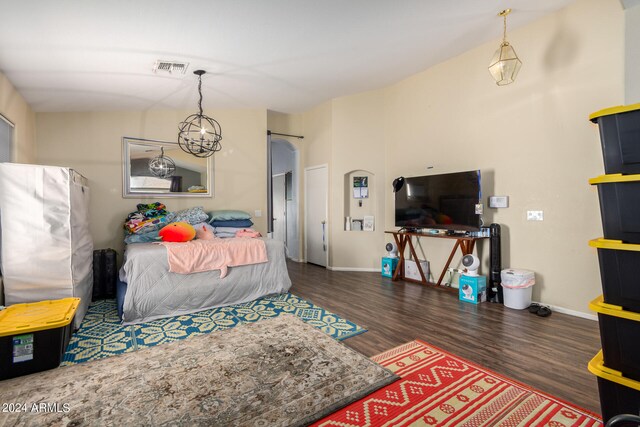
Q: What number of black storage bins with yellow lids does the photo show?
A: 6